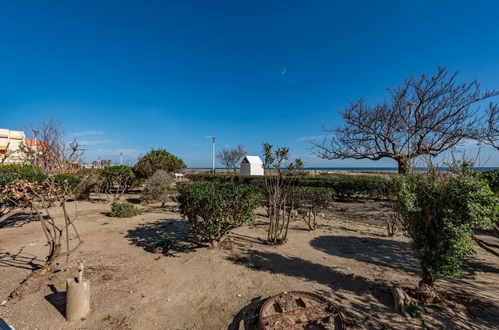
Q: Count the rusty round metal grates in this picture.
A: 1